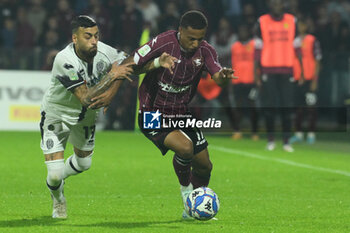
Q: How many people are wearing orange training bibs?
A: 4